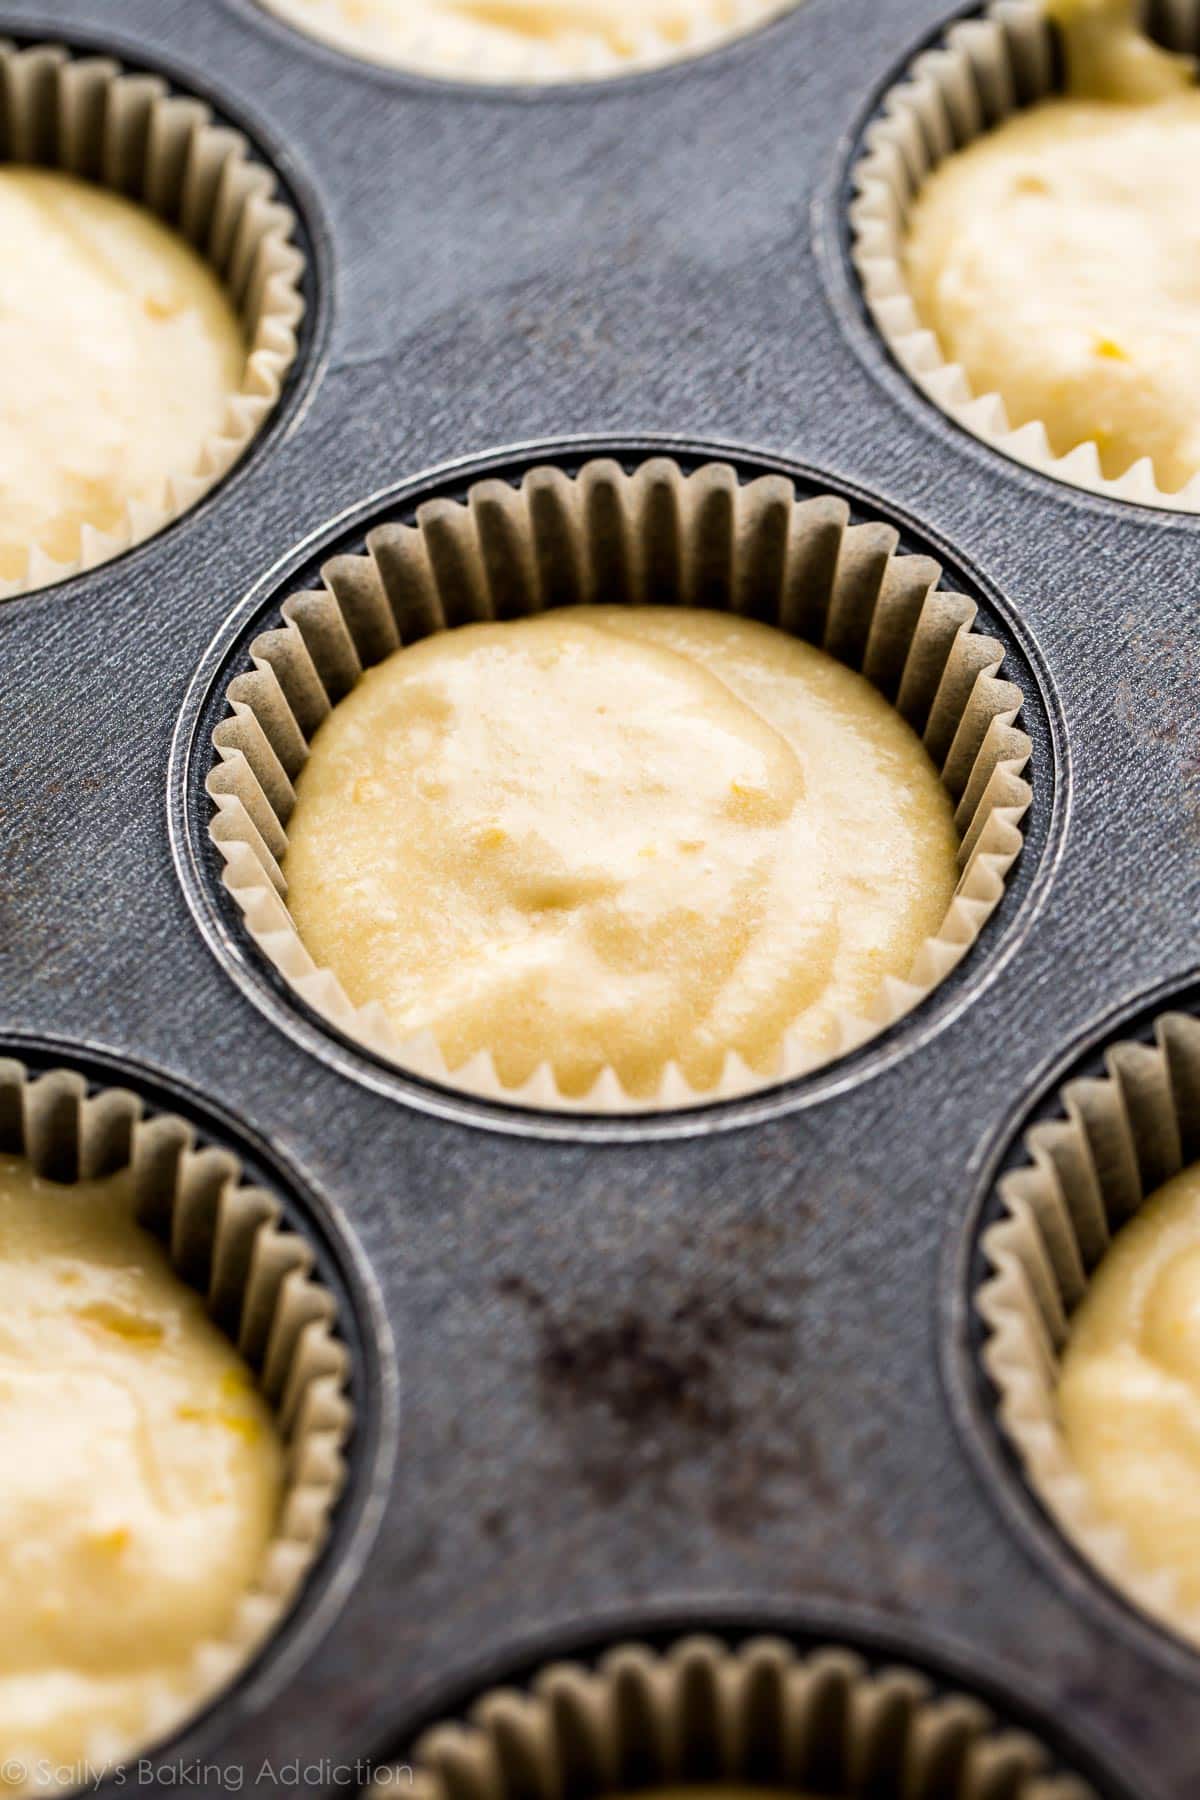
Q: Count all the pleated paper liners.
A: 7